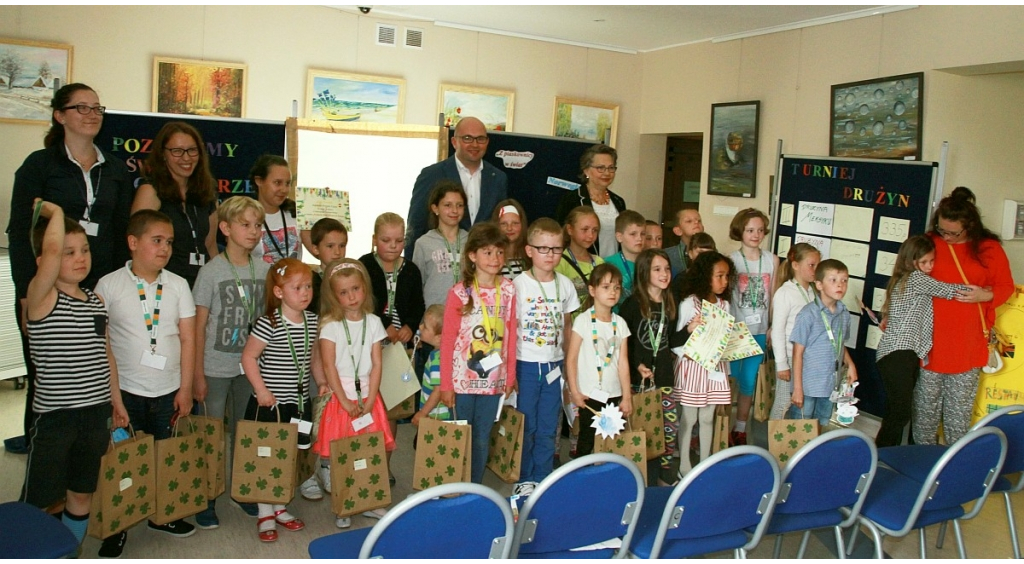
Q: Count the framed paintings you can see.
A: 7